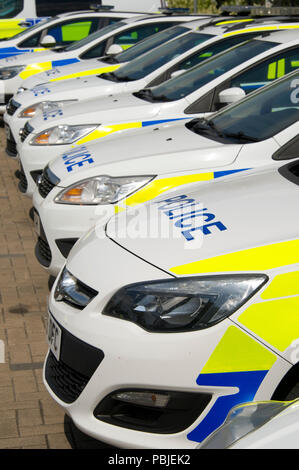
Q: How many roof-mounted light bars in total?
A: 4